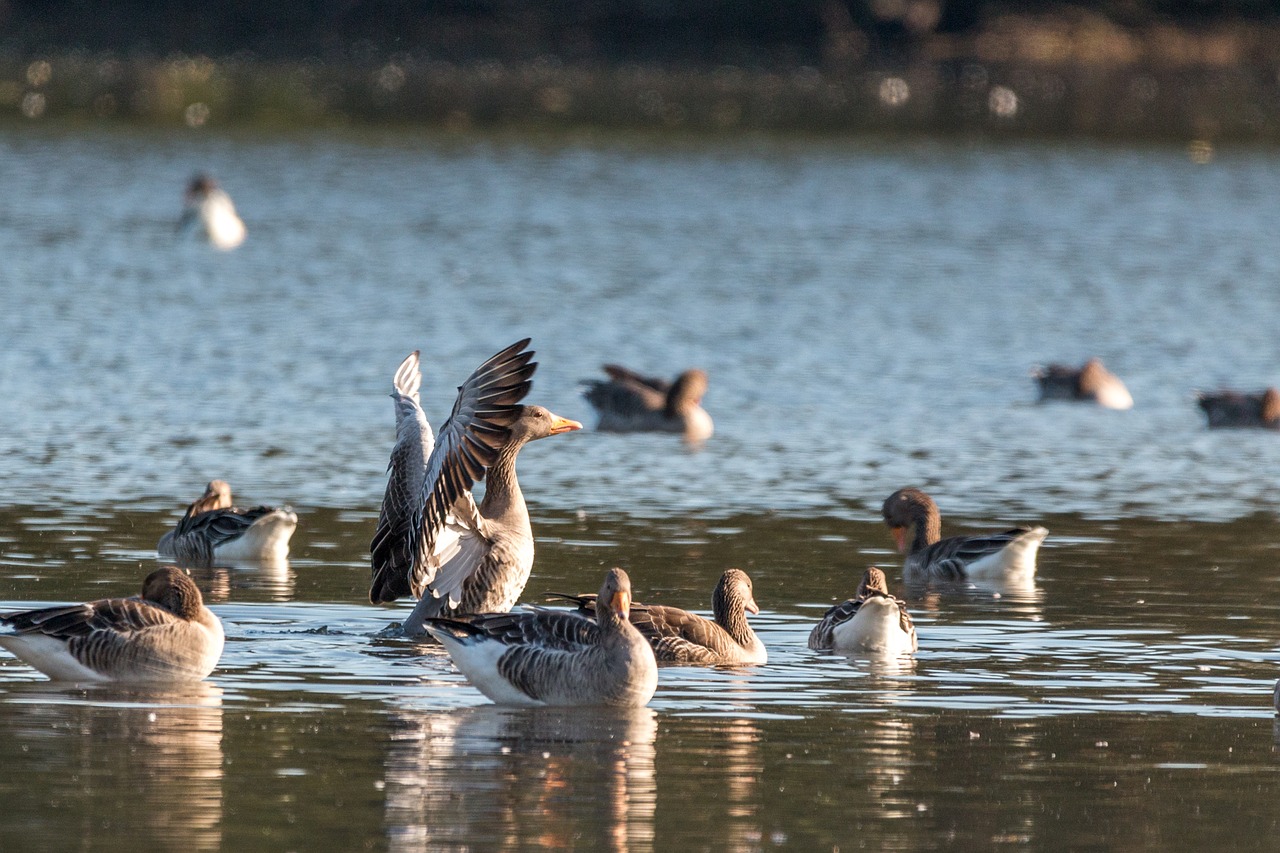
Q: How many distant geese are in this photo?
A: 4